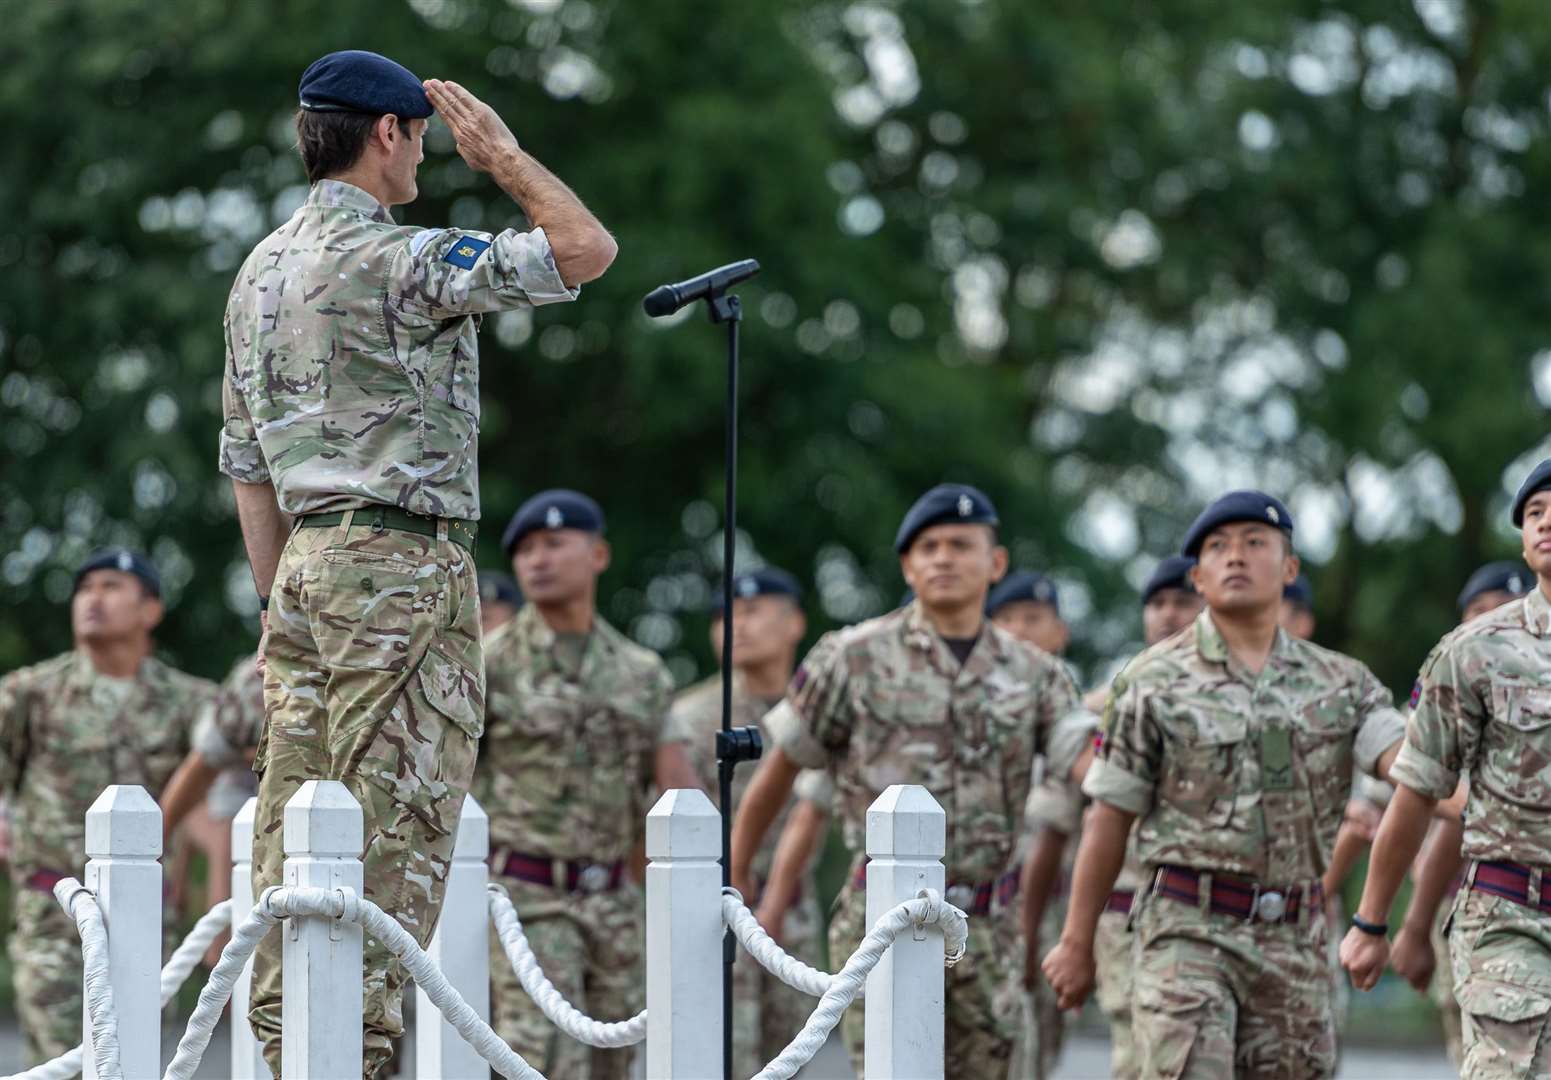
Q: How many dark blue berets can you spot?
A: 12